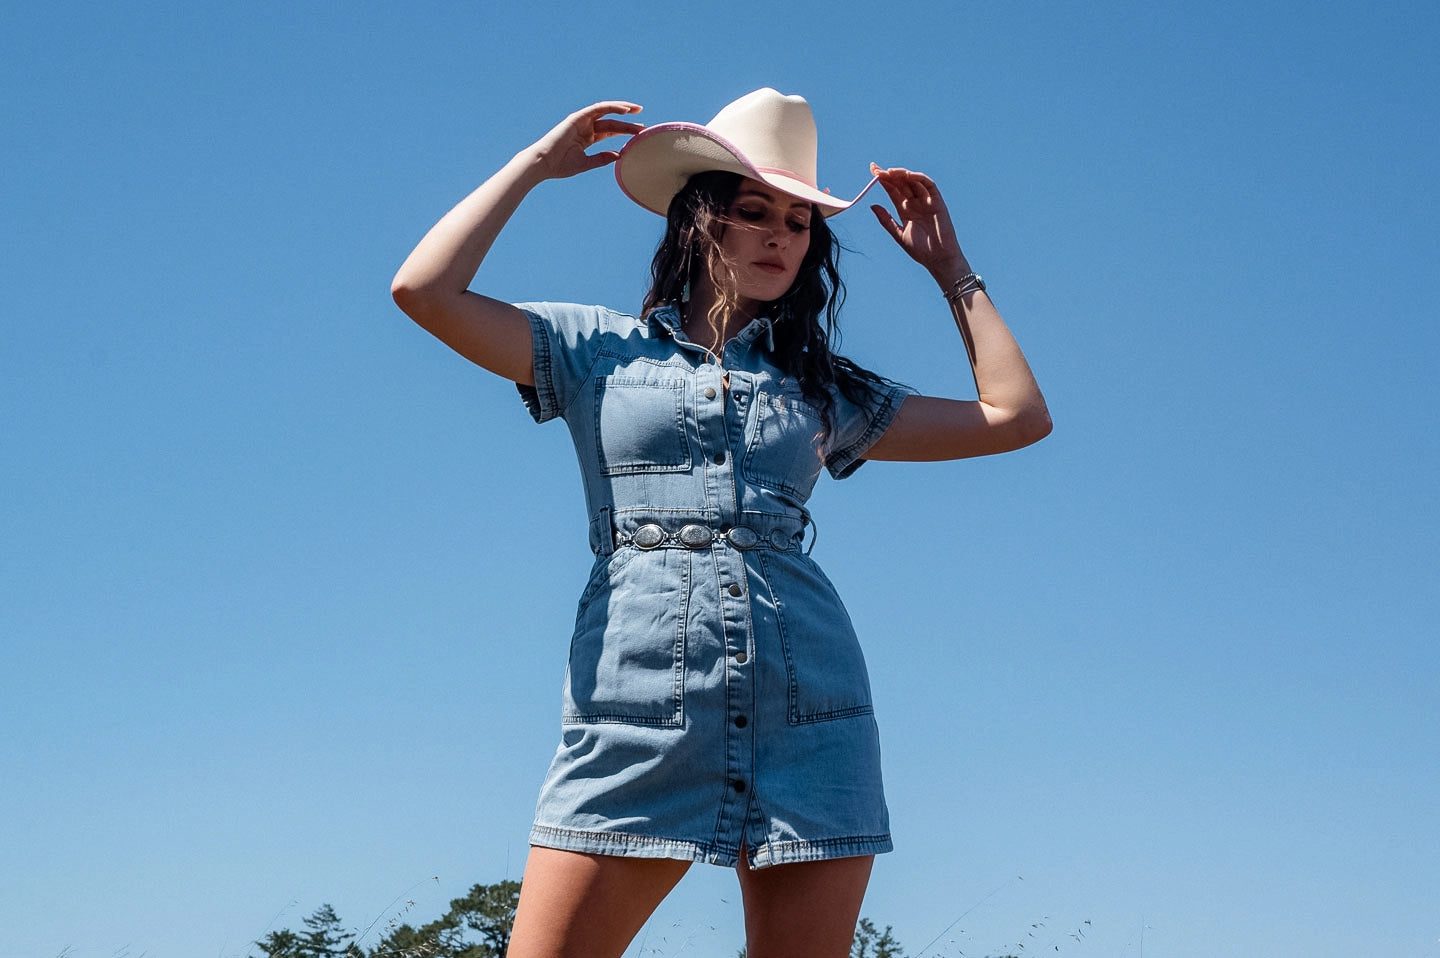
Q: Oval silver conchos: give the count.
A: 4